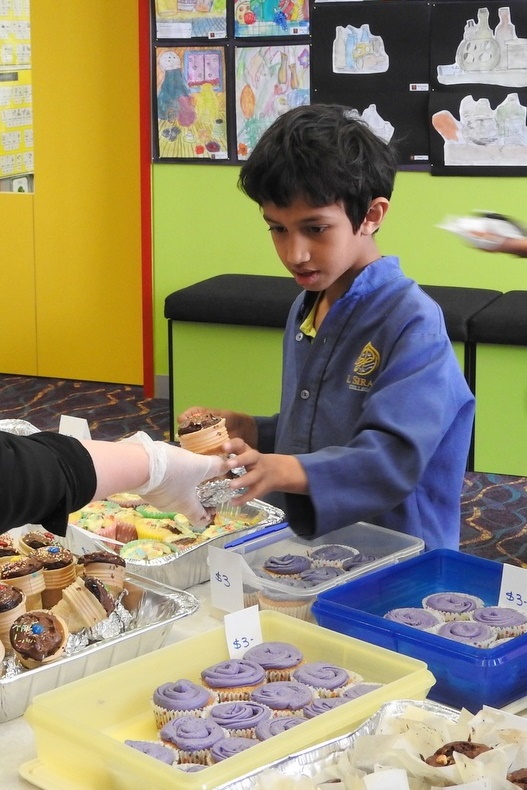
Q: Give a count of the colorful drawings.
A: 4